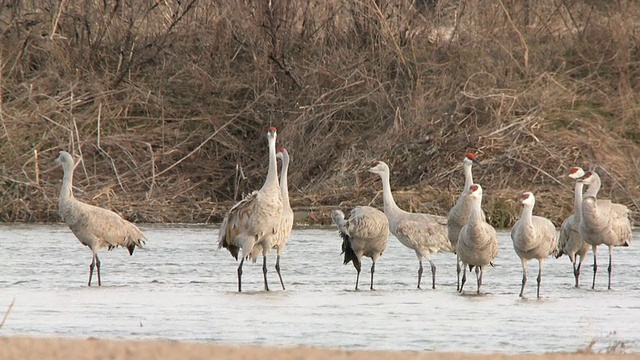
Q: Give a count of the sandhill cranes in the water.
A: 10